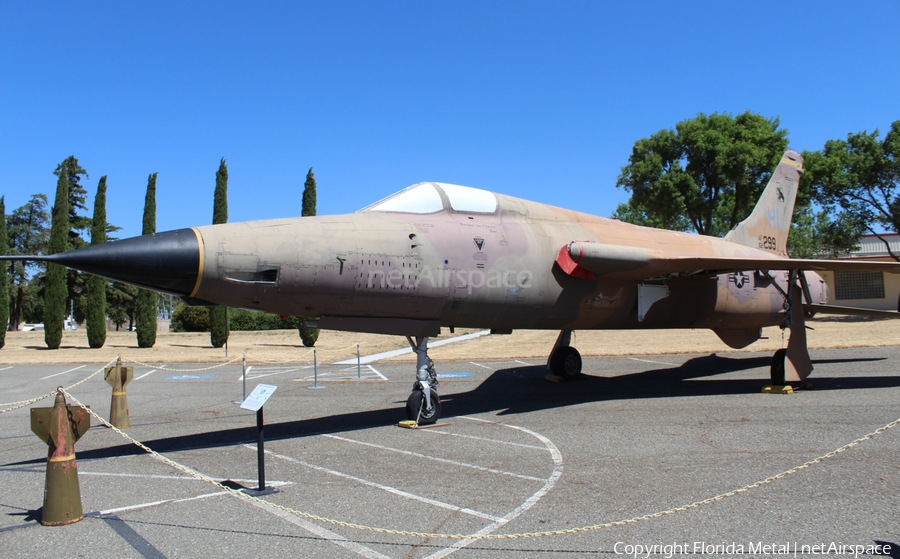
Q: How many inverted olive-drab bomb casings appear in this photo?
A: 2